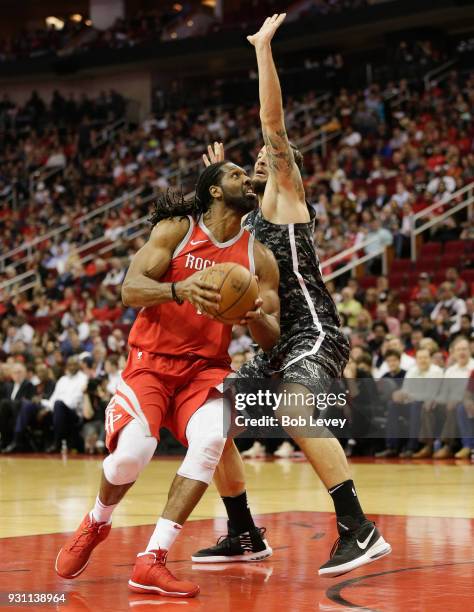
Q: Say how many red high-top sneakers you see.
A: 2